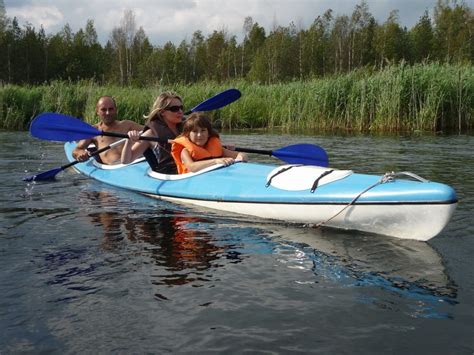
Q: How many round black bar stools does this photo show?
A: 0